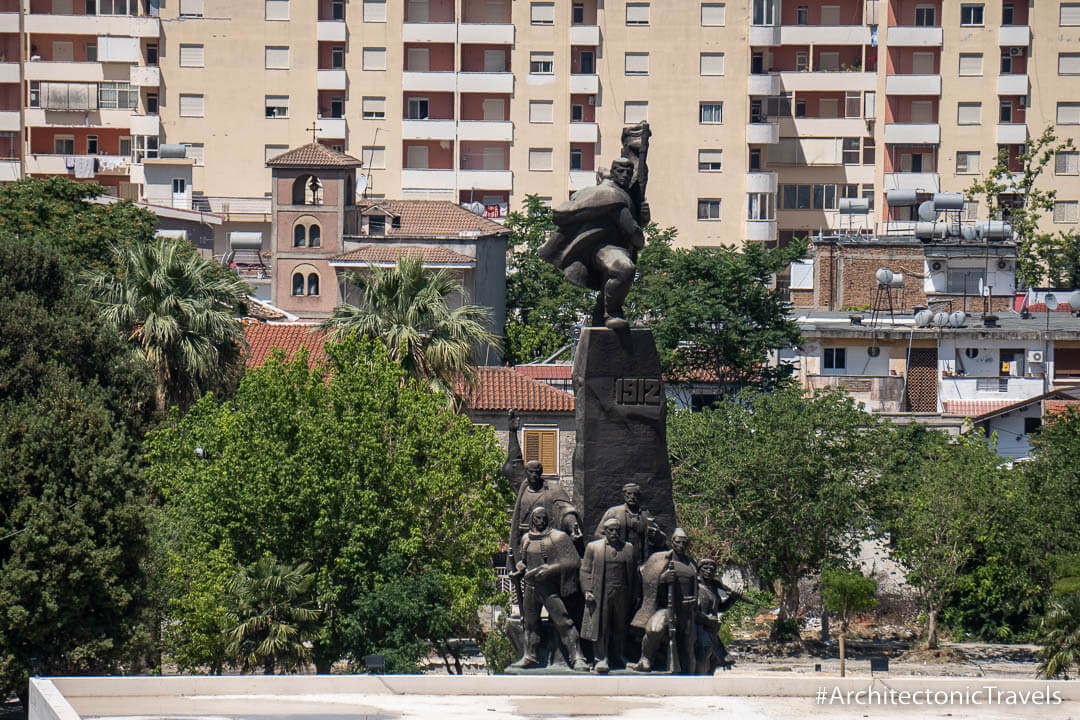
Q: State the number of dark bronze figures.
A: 7